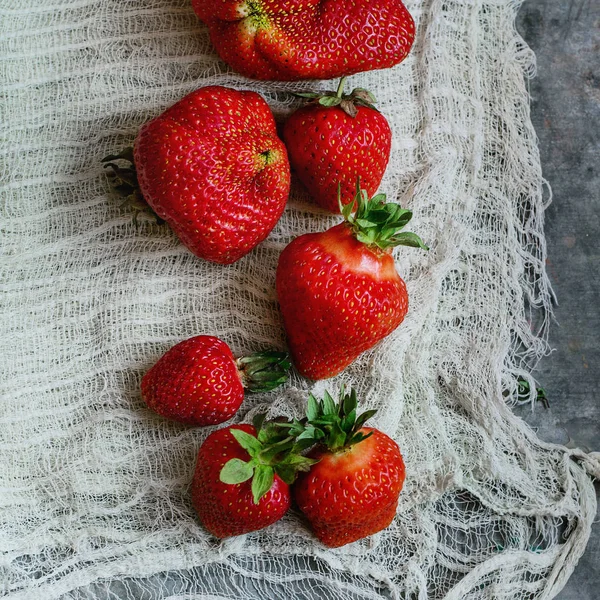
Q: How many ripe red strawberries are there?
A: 7